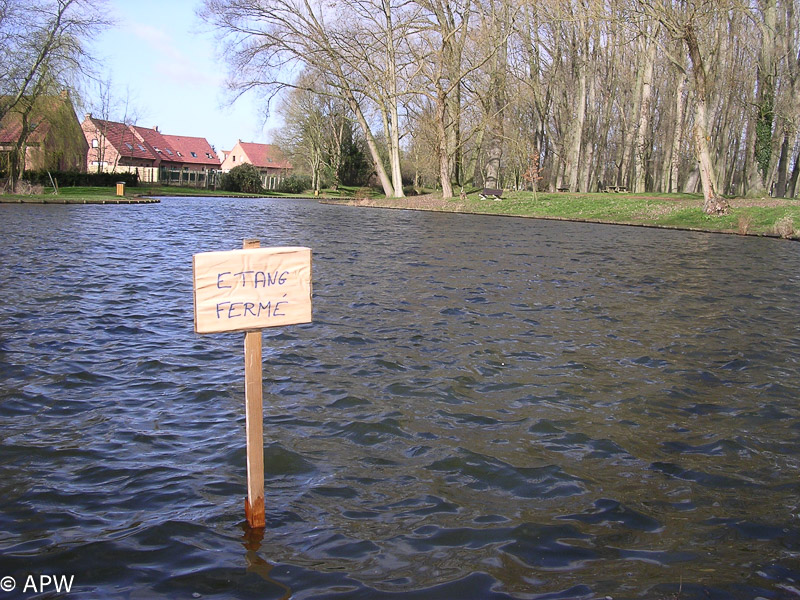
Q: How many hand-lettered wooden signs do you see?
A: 1